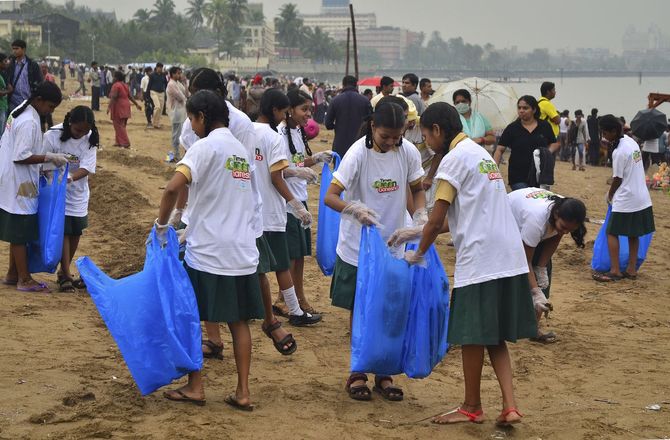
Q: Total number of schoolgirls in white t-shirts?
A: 10